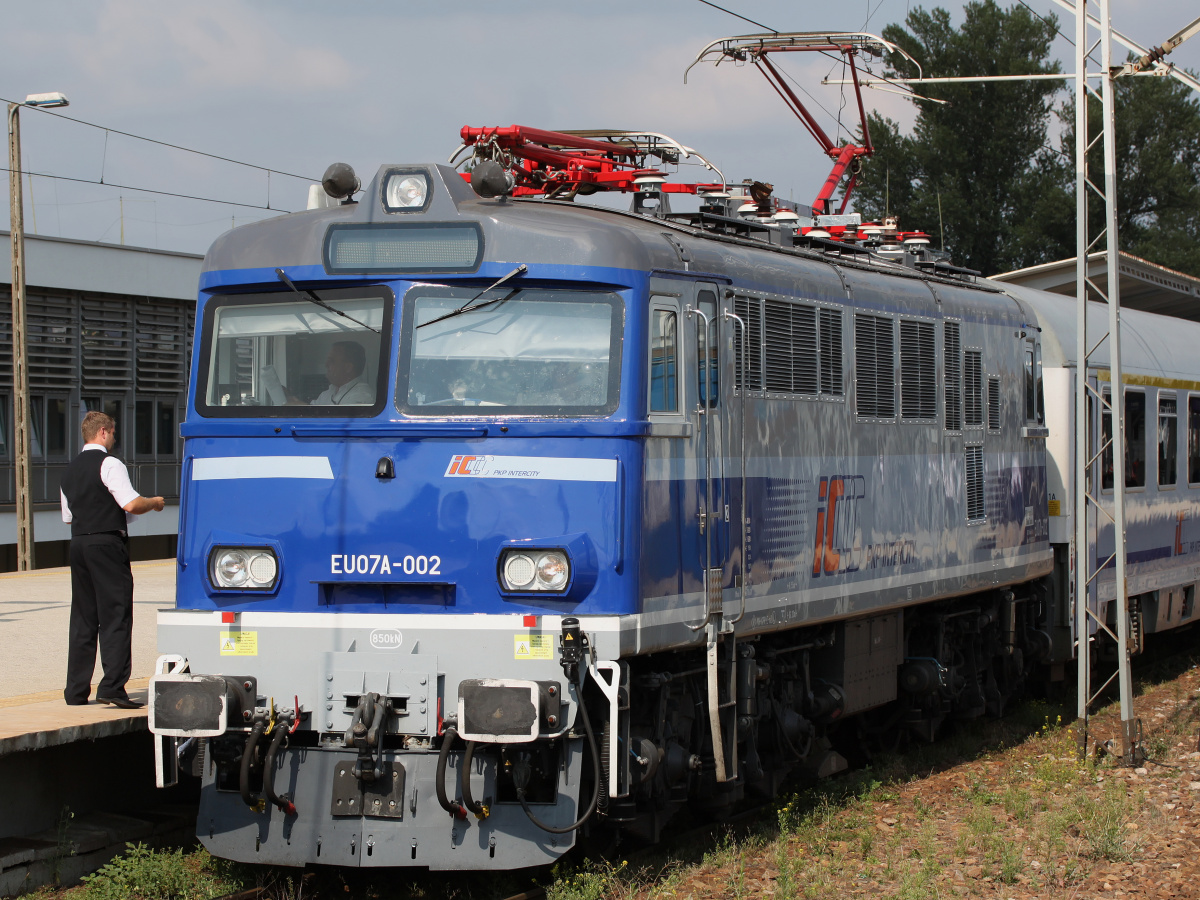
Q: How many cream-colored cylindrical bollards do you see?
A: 0